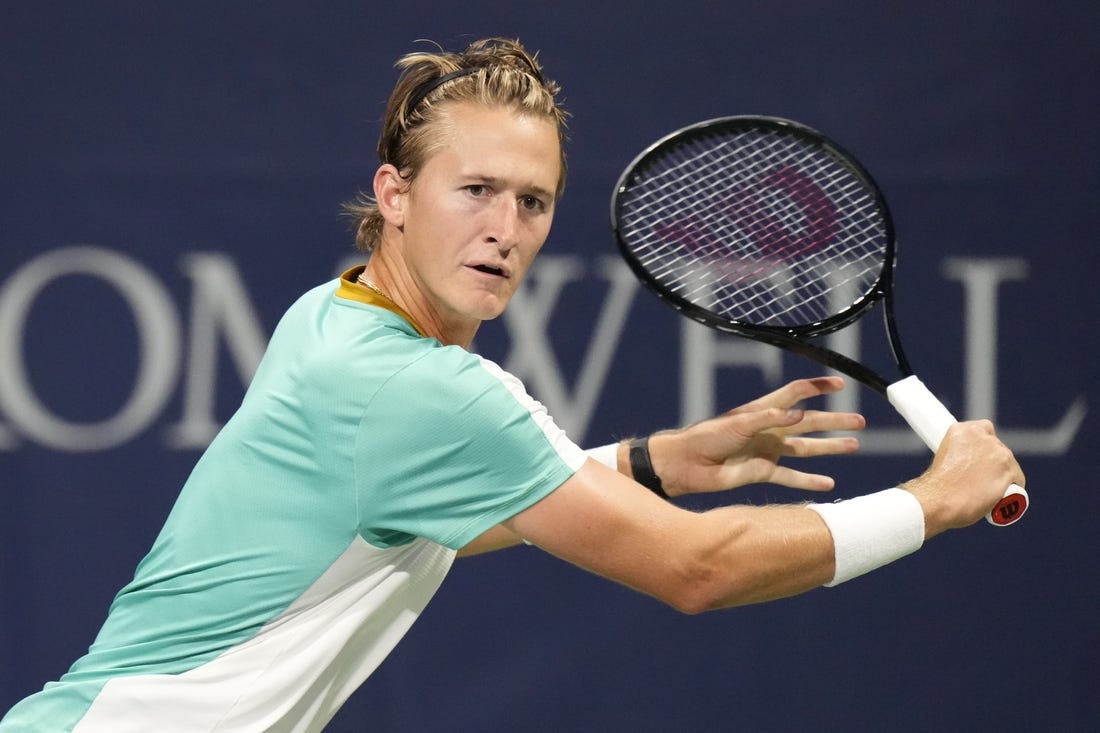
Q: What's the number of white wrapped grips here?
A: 1